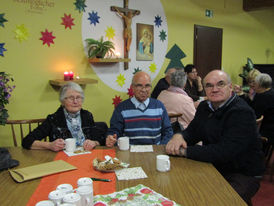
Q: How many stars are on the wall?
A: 15